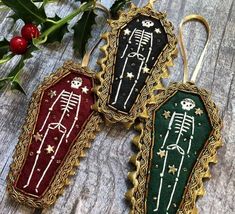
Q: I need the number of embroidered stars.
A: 12